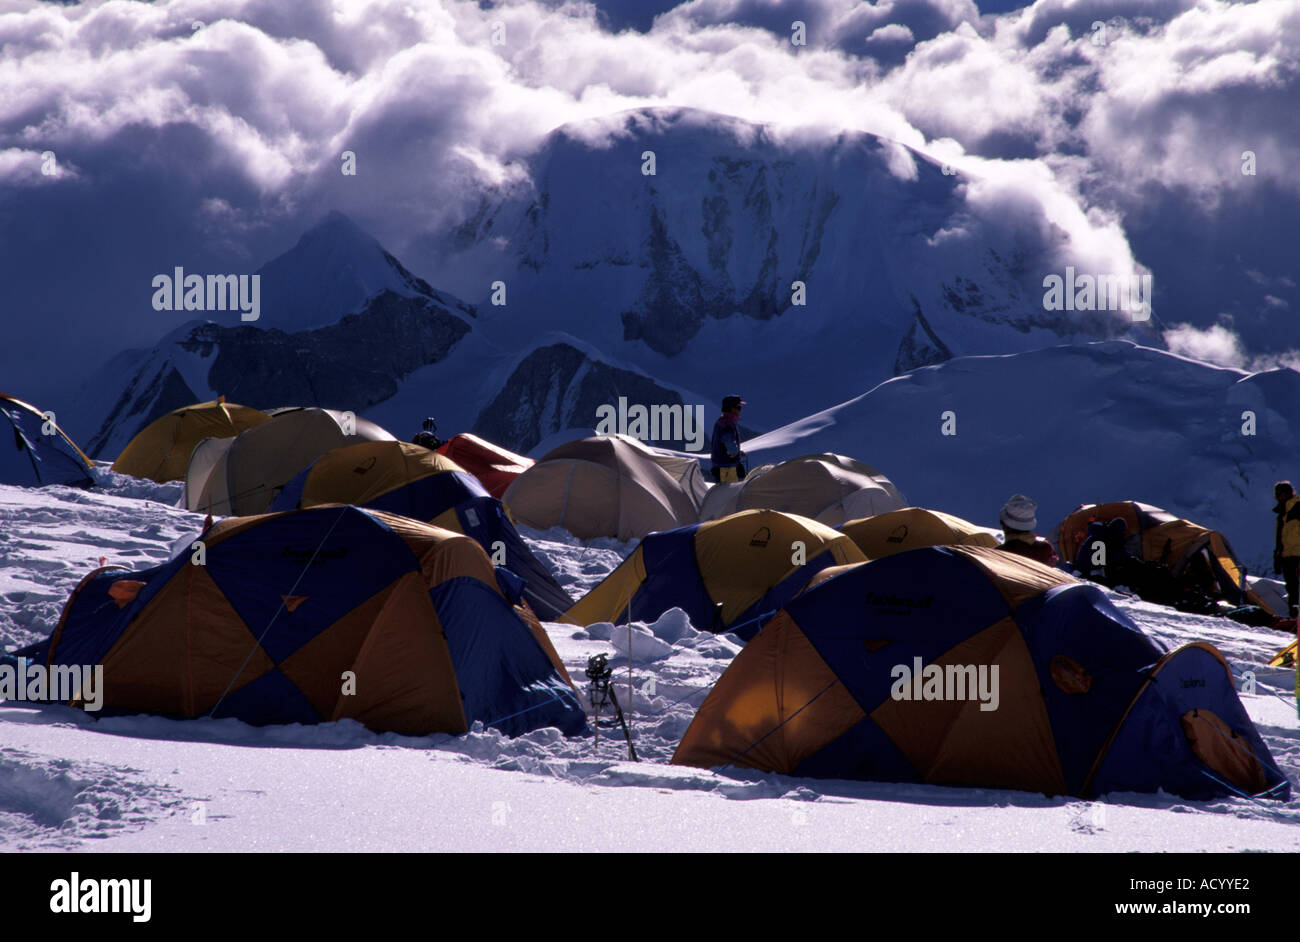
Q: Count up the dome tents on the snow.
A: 12